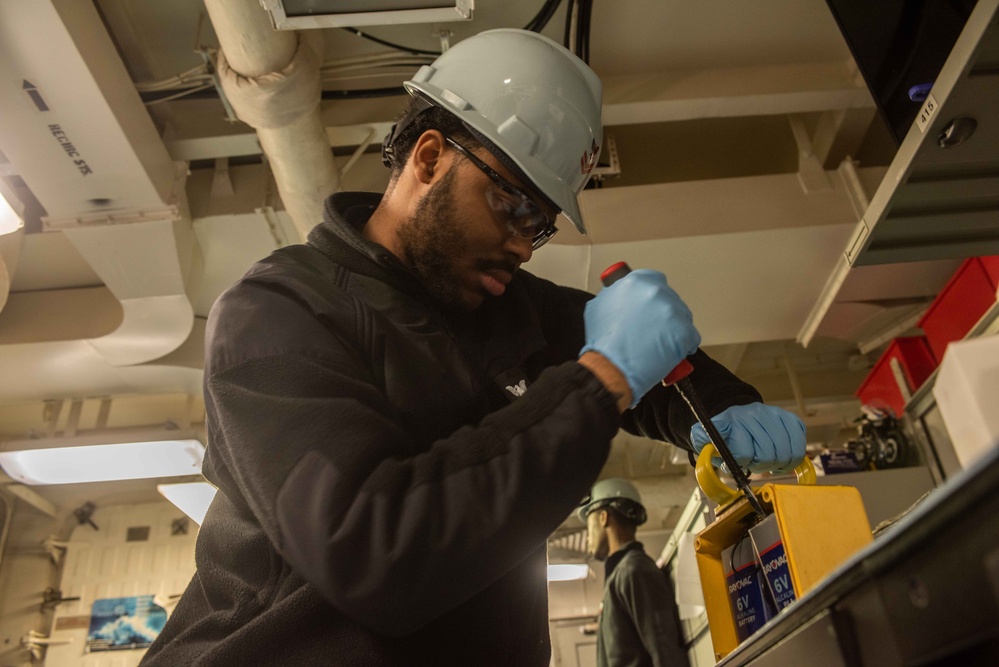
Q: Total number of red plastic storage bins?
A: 2